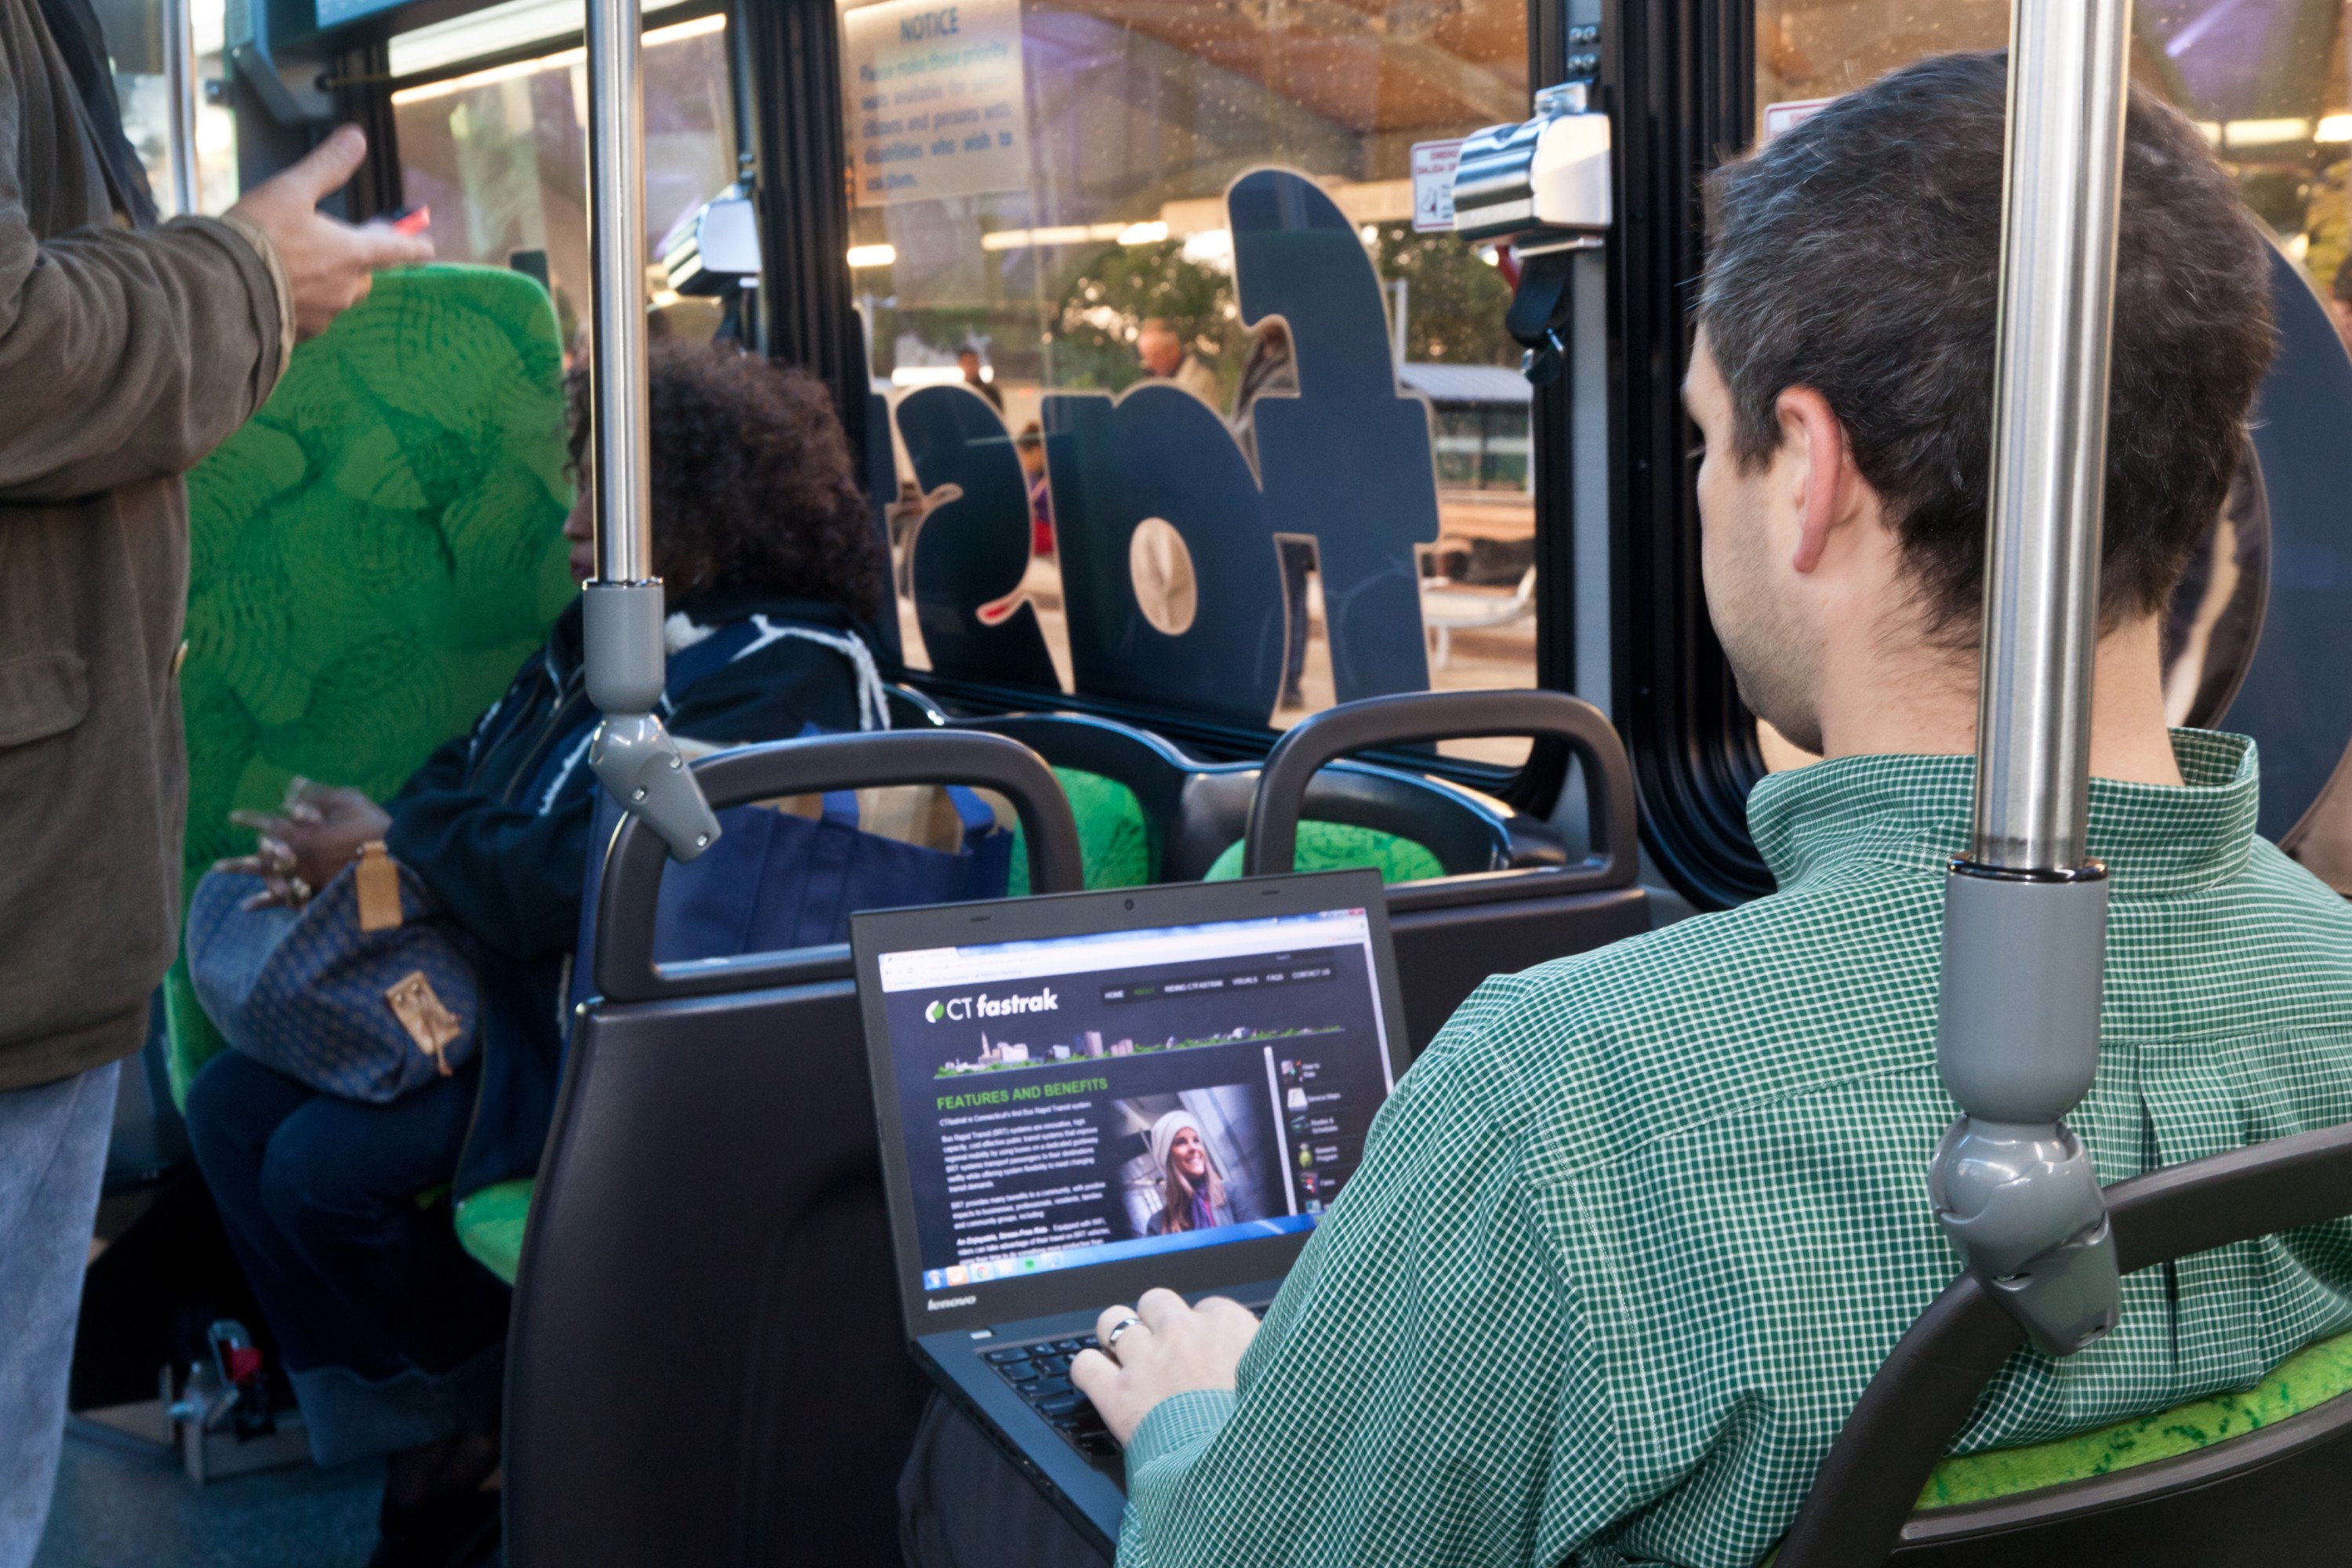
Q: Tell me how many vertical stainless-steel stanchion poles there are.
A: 3